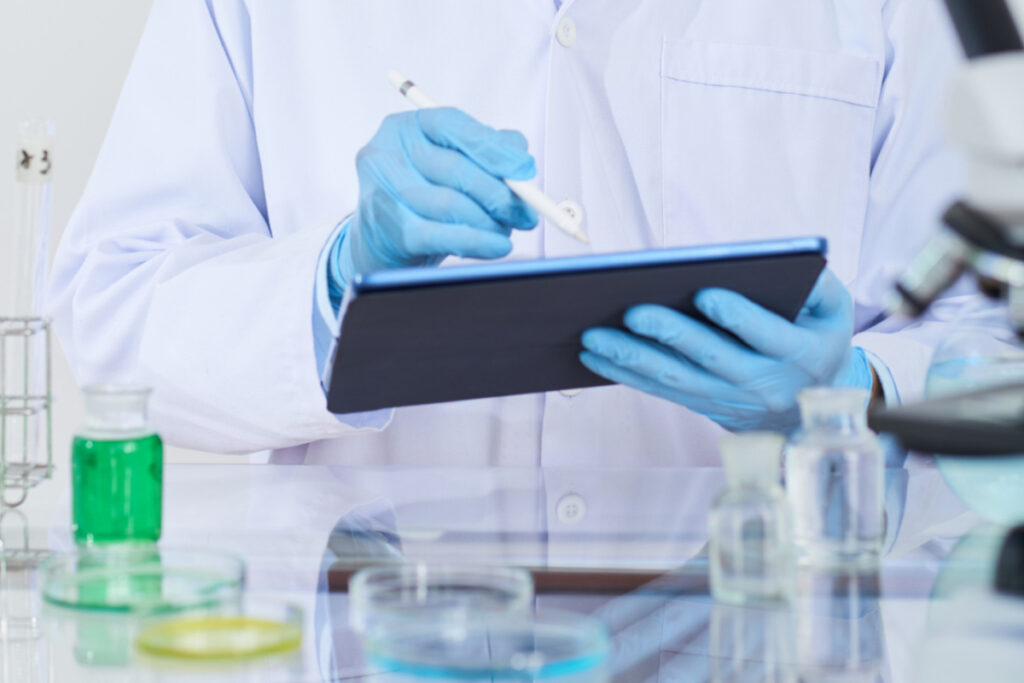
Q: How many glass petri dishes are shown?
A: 4